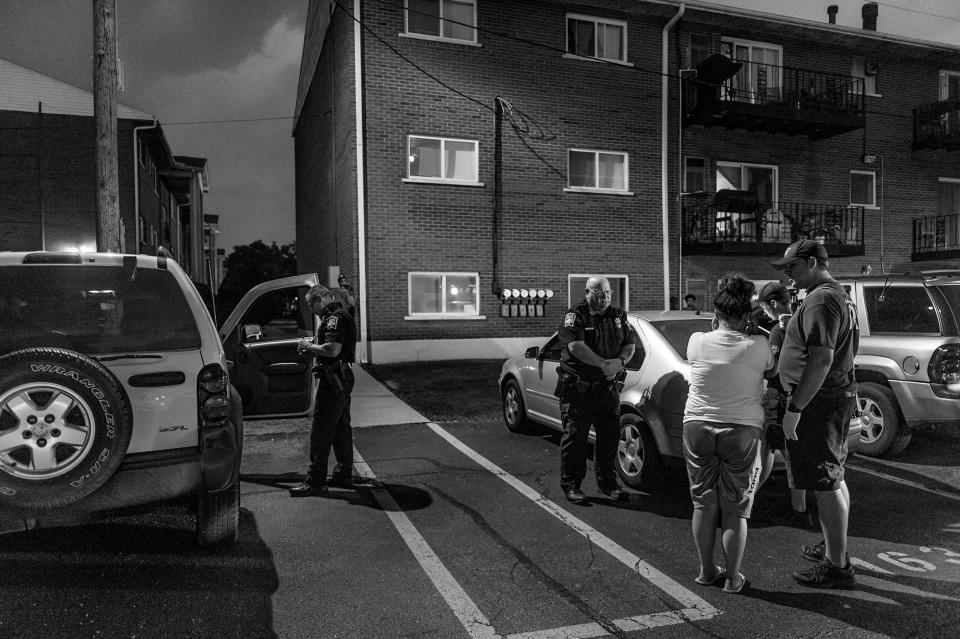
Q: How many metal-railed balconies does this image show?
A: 4